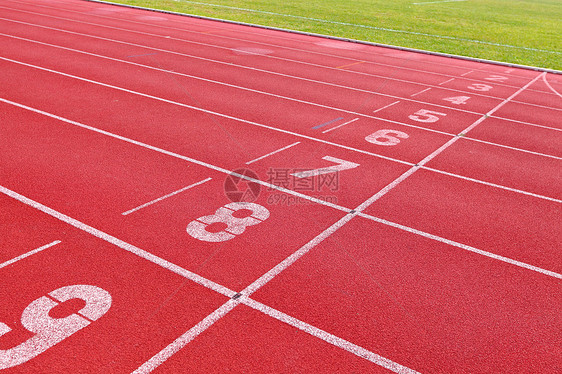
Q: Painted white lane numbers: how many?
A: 9